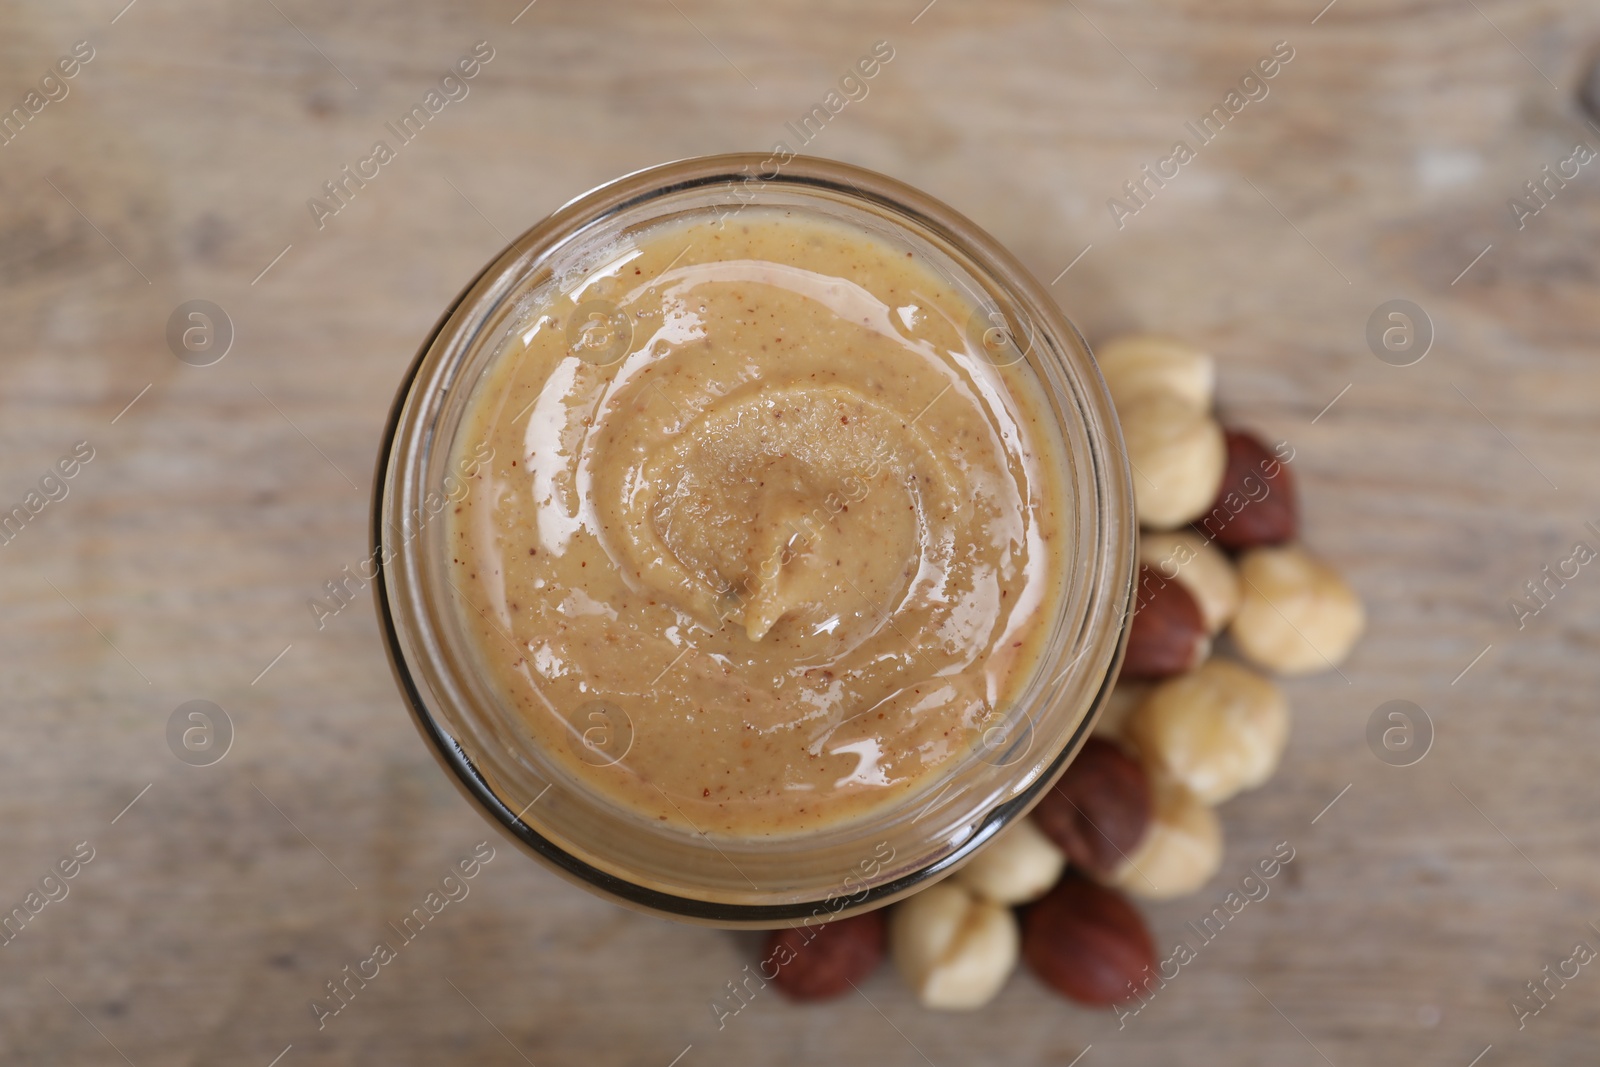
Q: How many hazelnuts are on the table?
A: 14